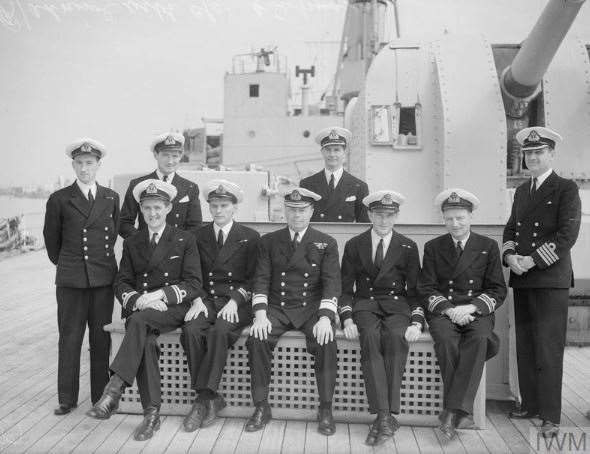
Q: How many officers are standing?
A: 4